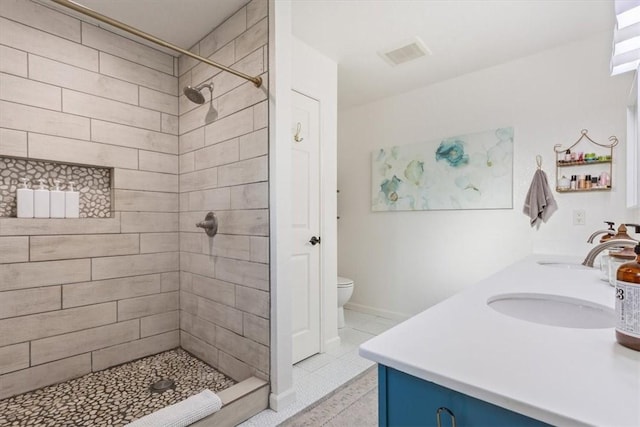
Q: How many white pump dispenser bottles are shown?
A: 4